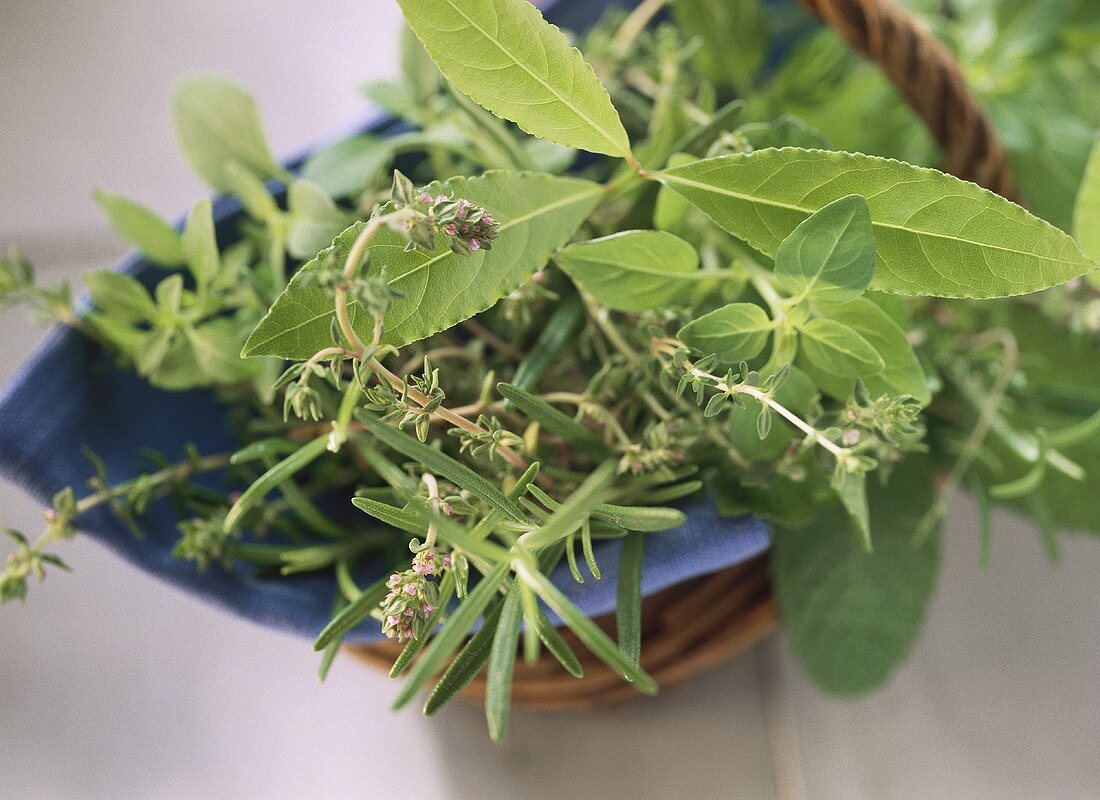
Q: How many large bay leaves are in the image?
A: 3